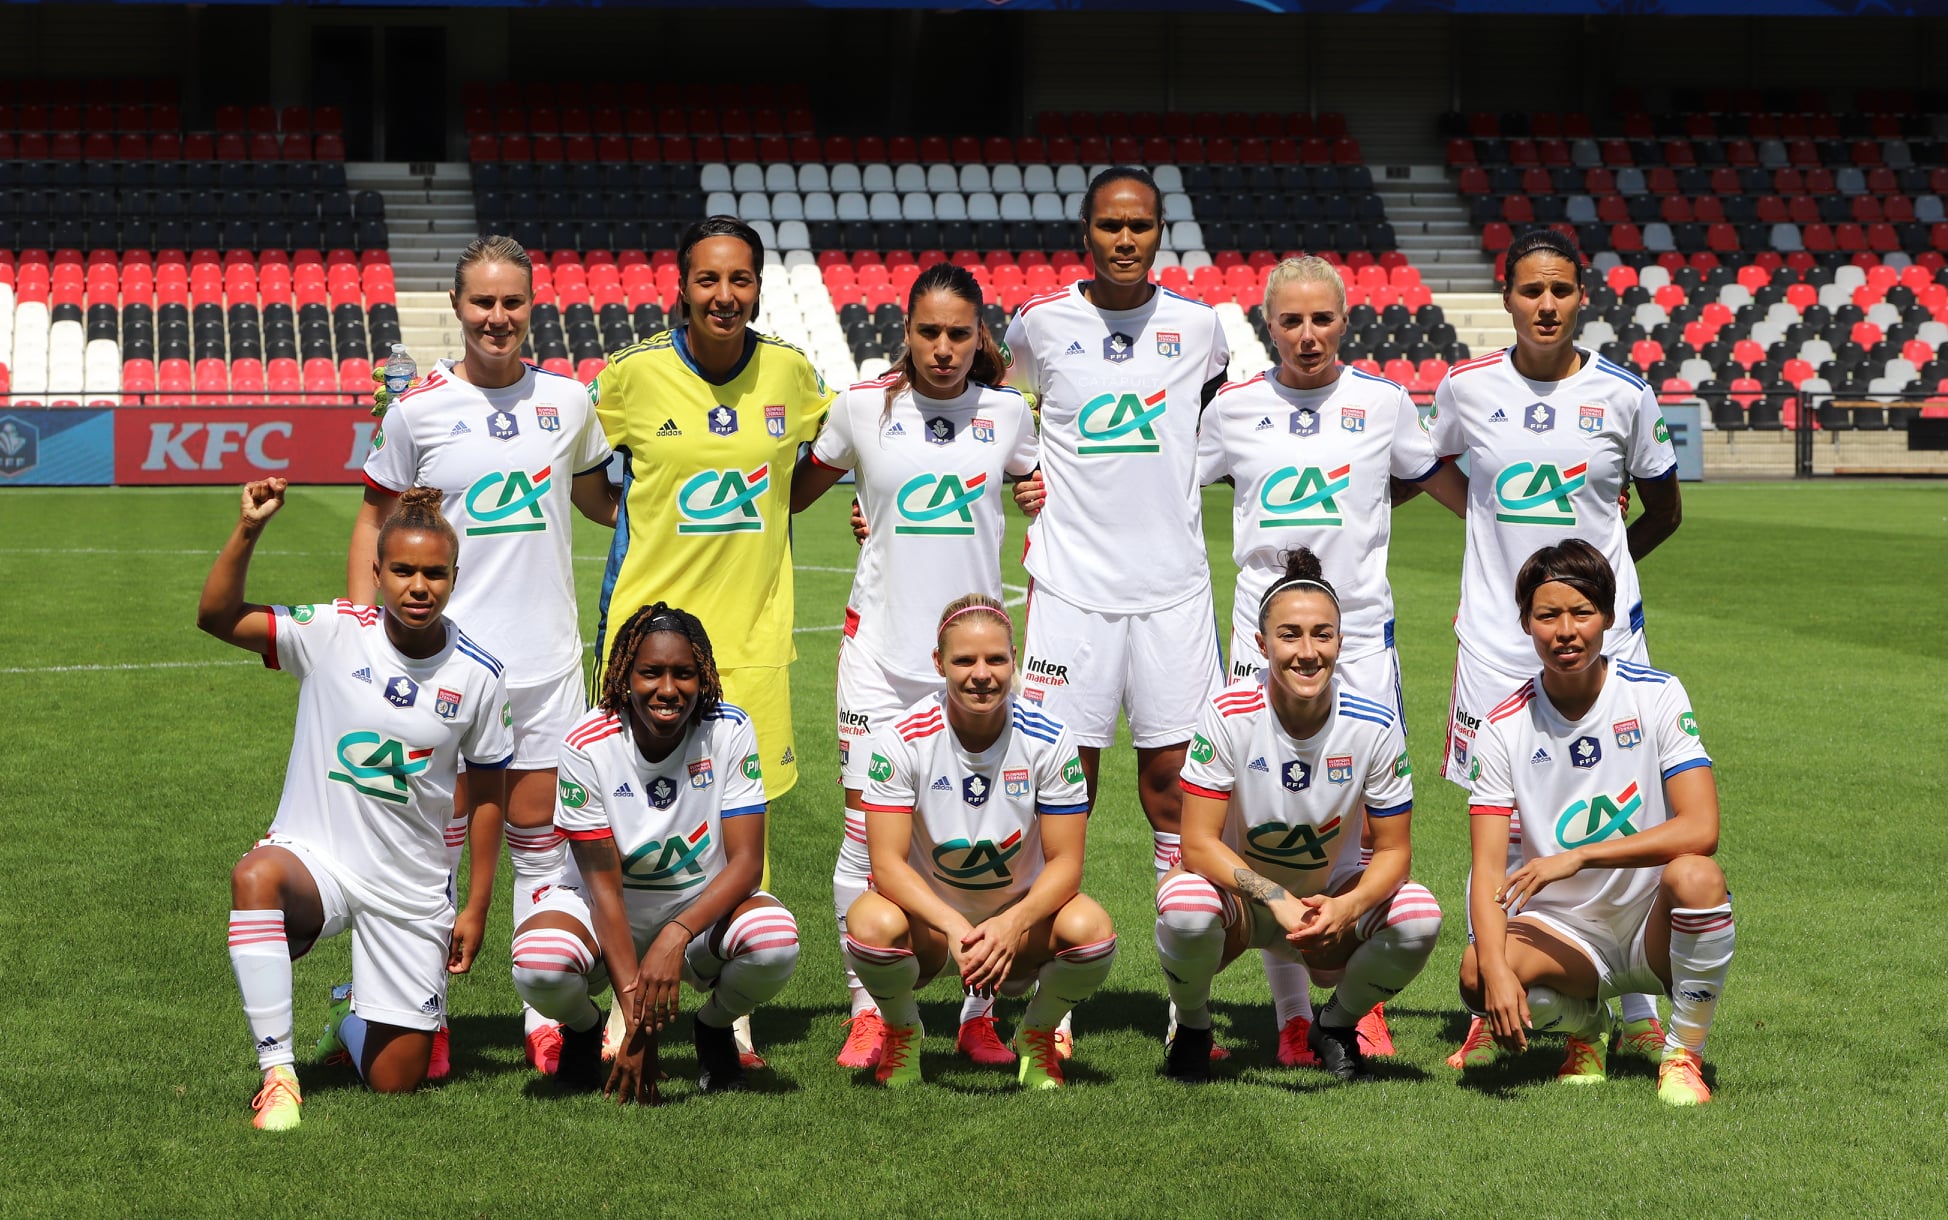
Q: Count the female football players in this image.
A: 11